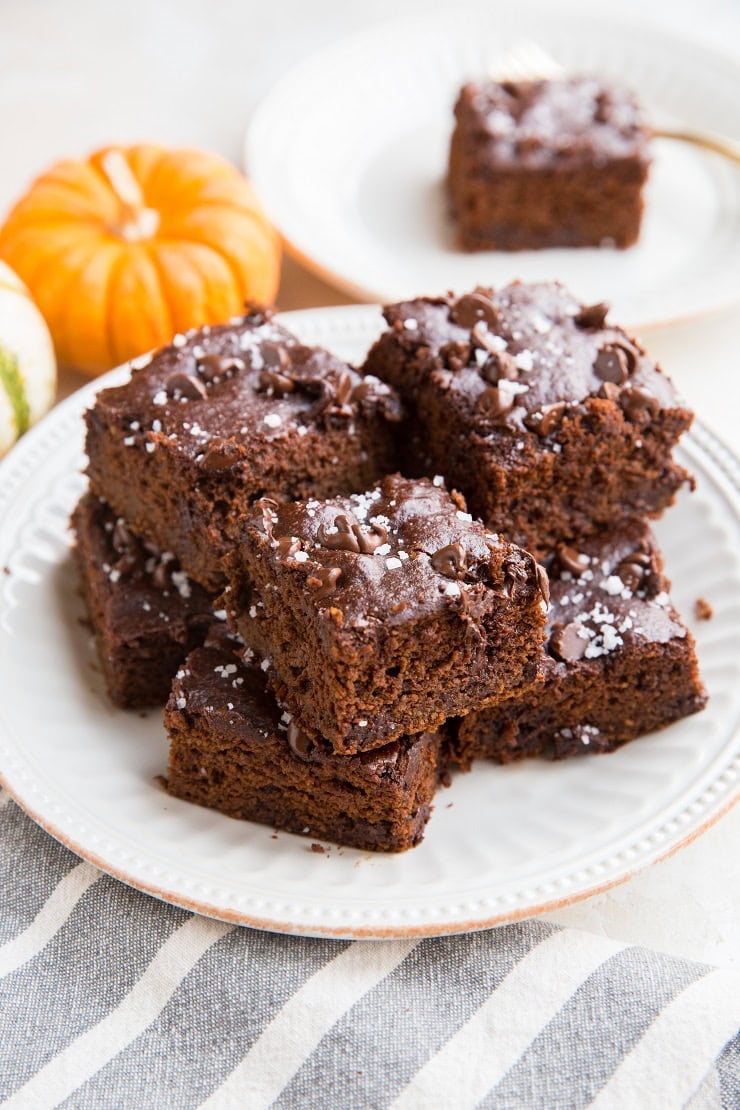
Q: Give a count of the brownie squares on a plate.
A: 7